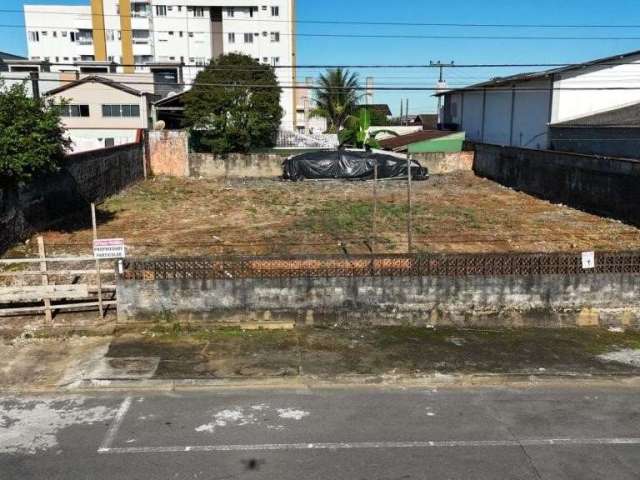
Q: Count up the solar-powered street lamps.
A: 0